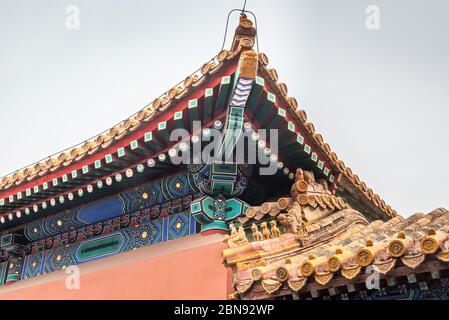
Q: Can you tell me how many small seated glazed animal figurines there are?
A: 3